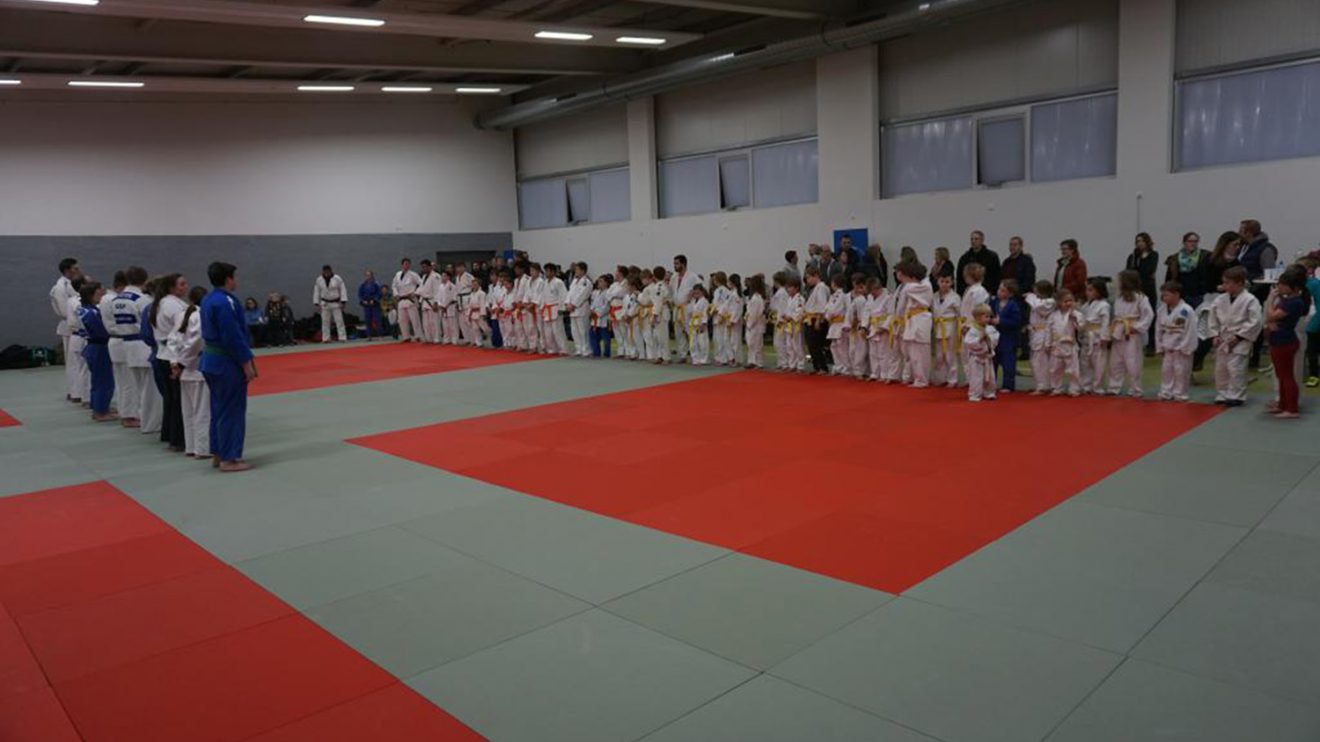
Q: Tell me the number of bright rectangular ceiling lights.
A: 9